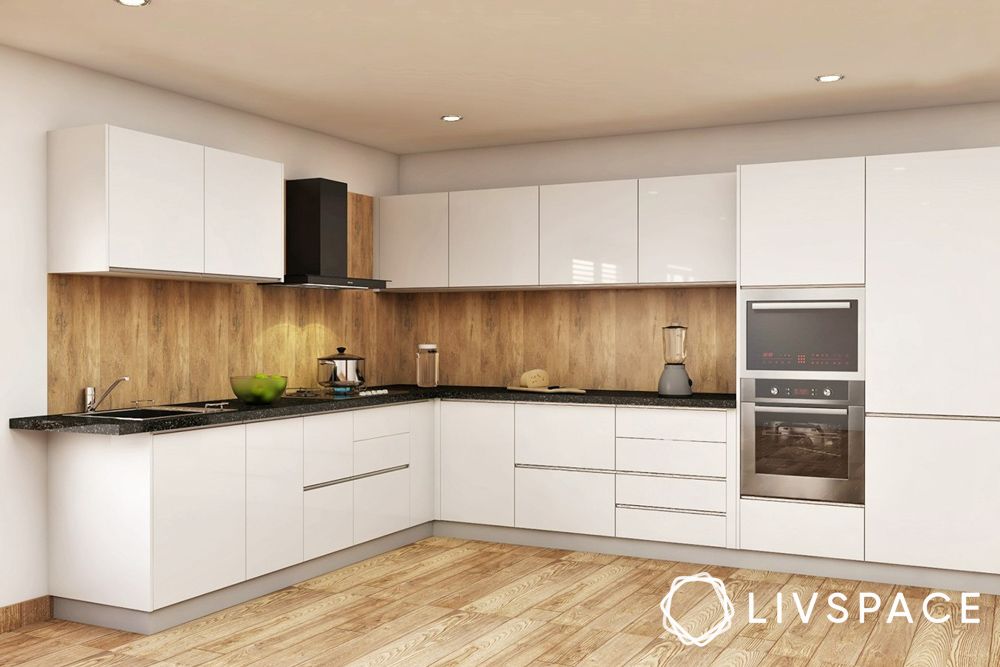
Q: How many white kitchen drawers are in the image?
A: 12